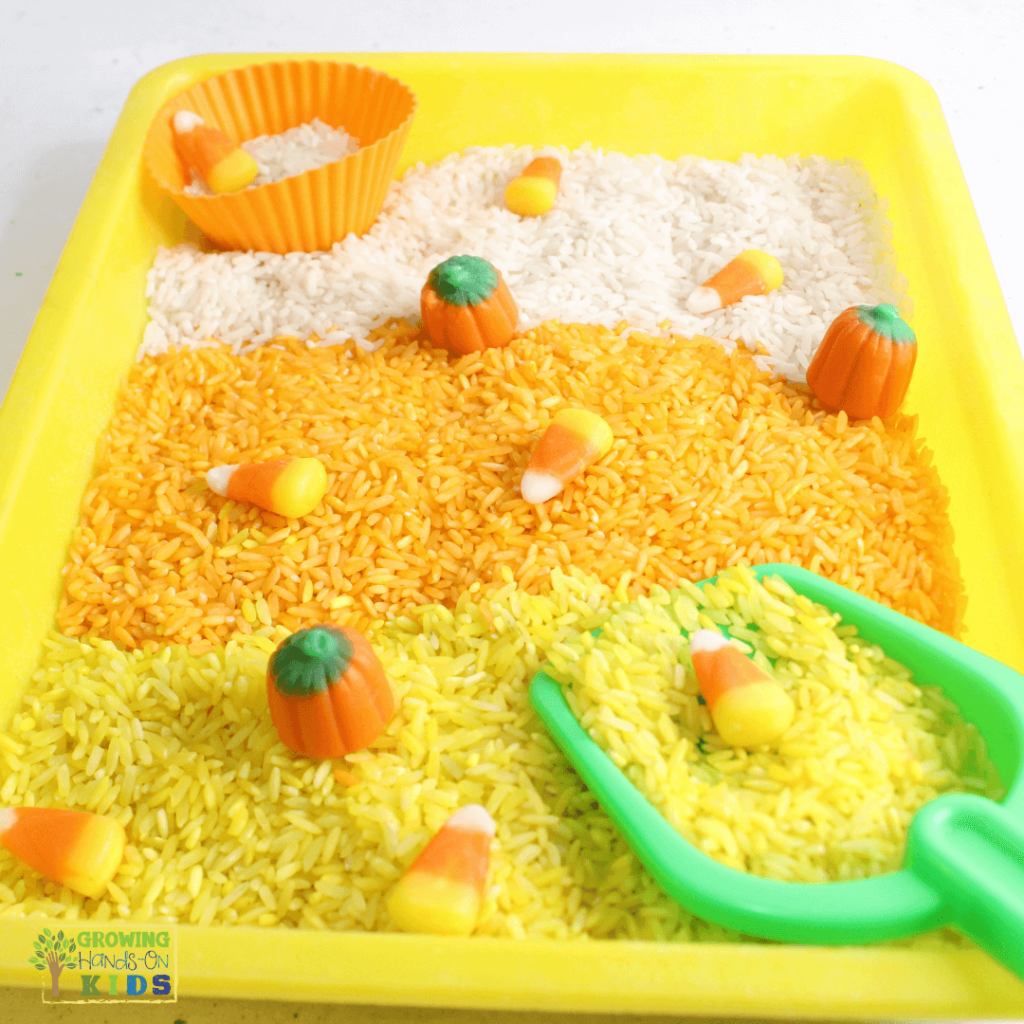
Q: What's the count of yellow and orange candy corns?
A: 8